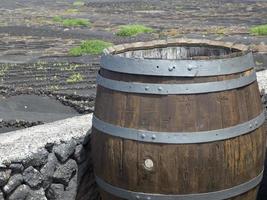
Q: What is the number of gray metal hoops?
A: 4